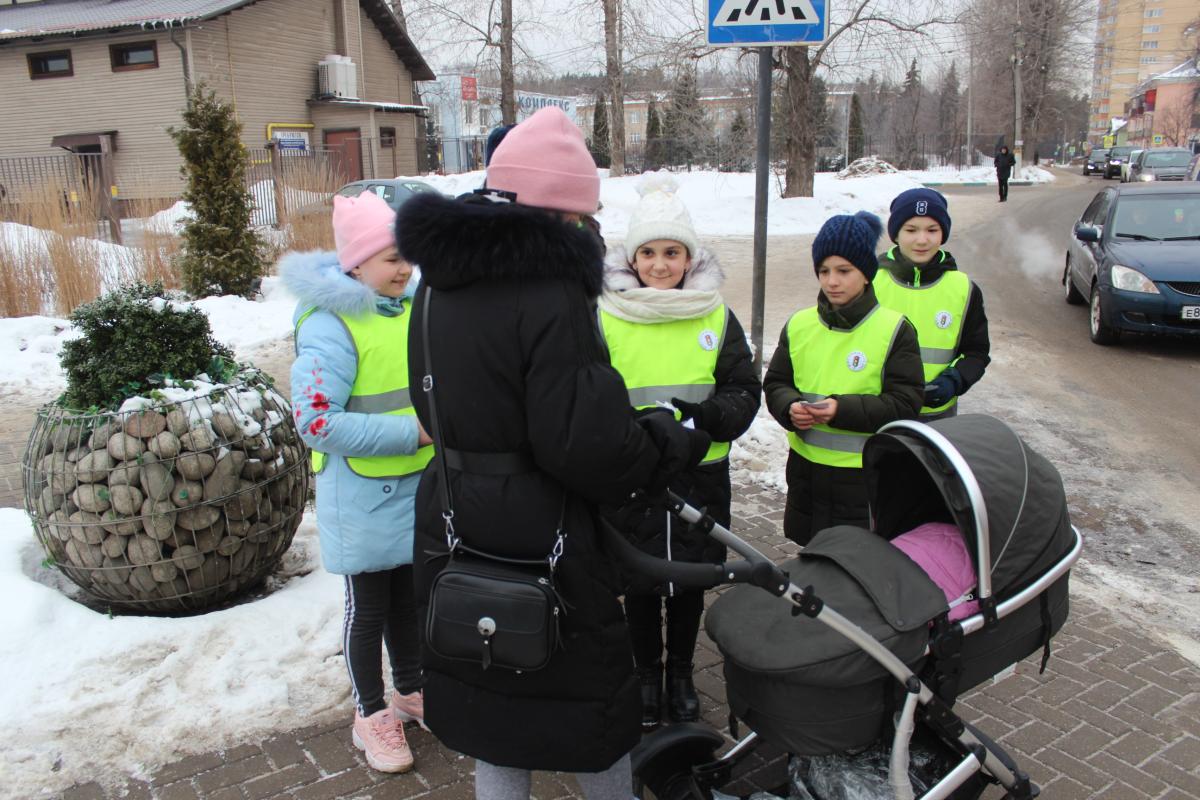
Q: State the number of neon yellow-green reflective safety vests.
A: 4